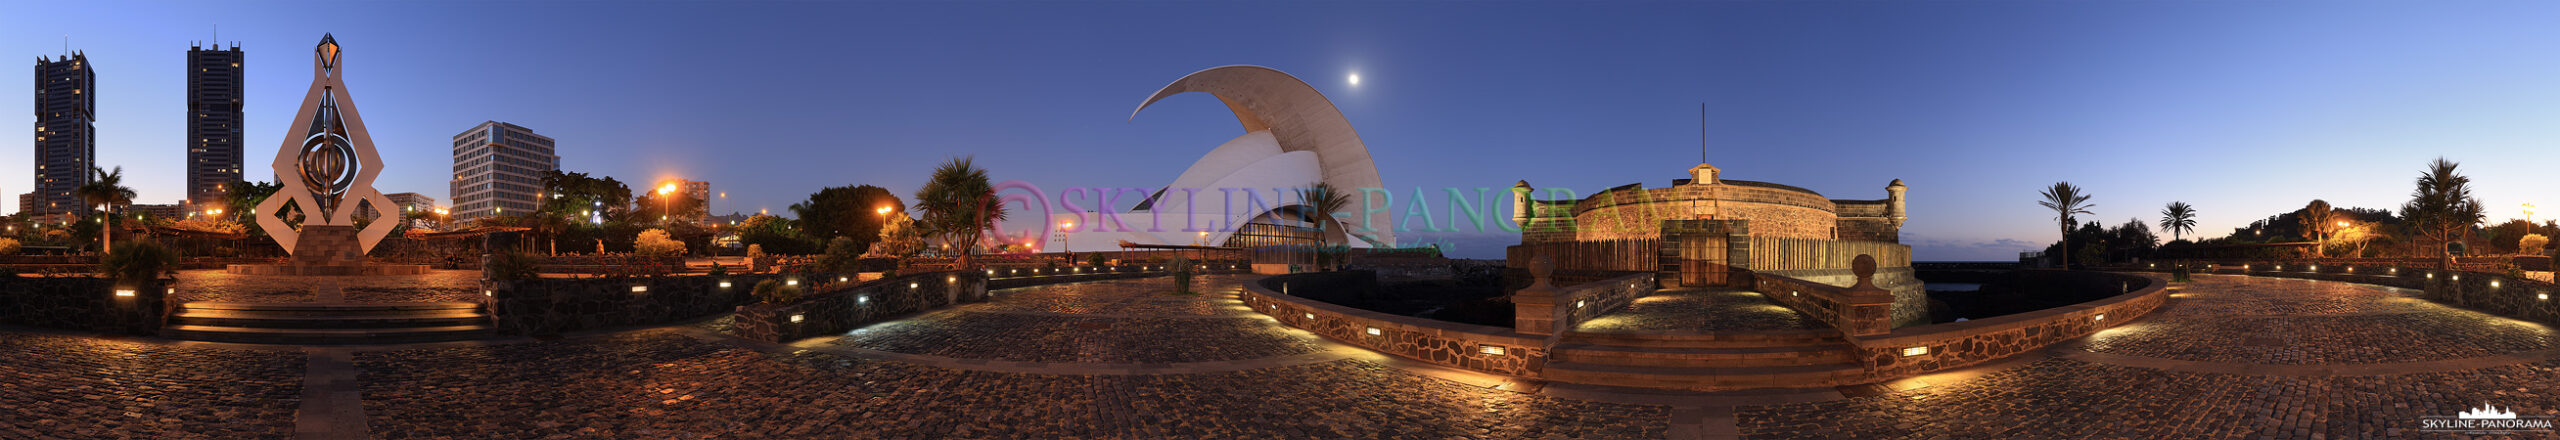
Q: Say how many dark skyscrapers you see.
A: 2